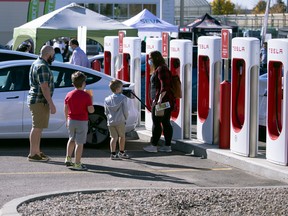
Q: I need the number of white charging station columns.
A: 7